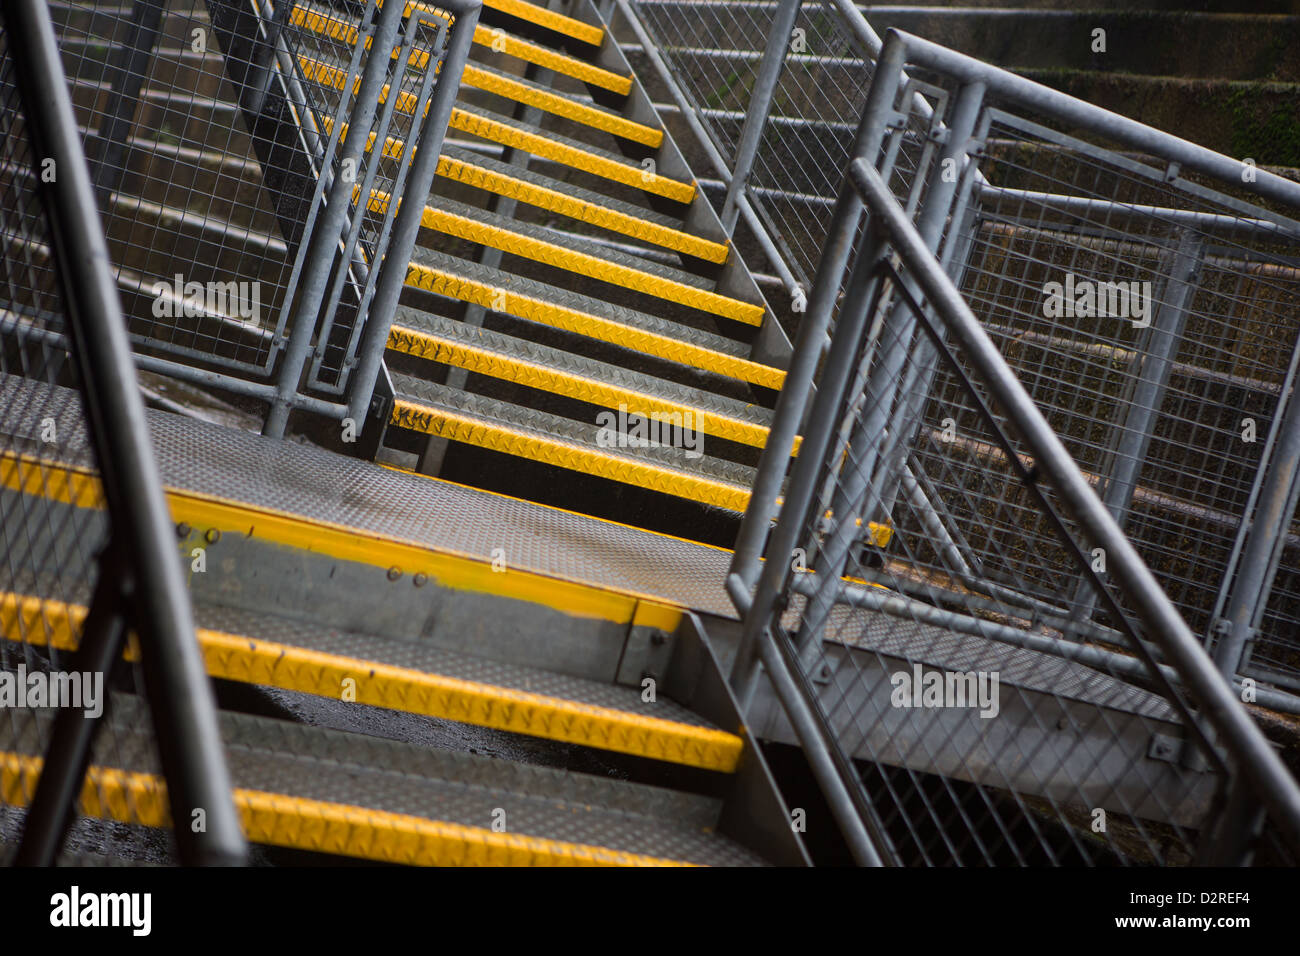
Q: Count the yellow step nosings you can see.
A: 12